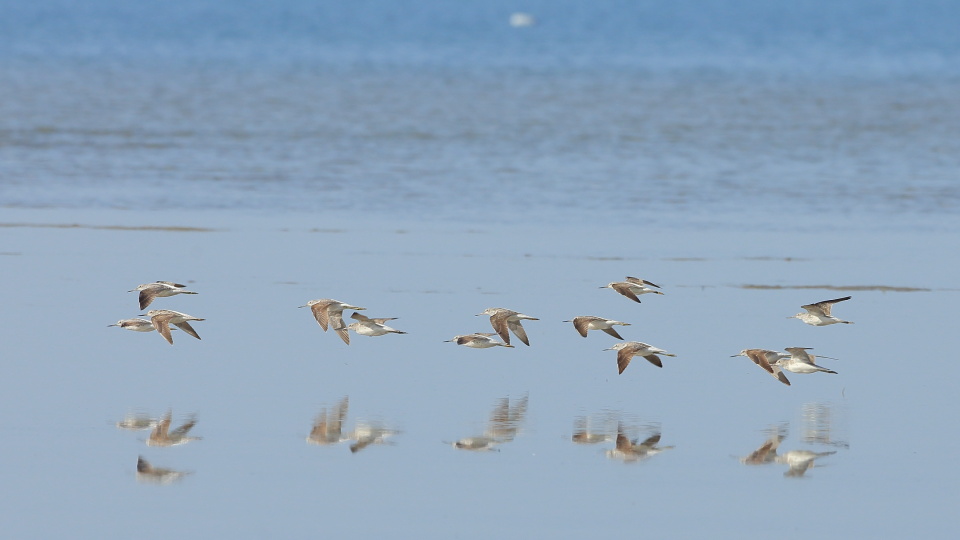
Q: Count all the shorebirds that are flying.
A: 13